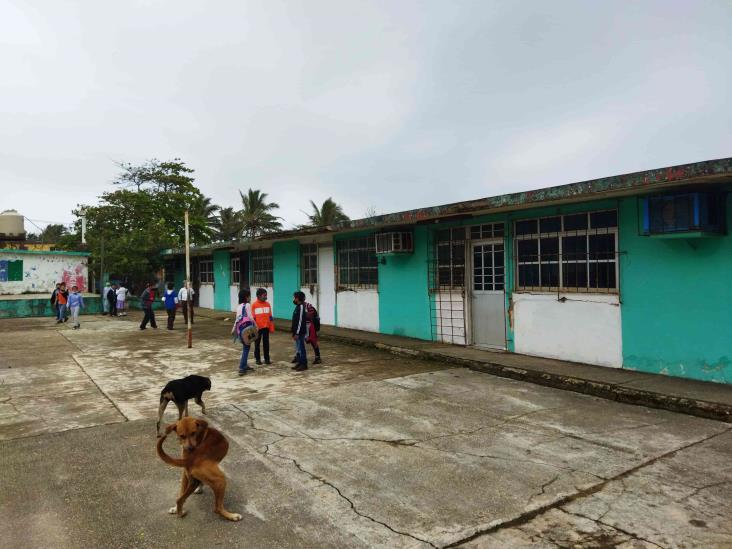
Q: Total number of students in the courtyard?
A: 13